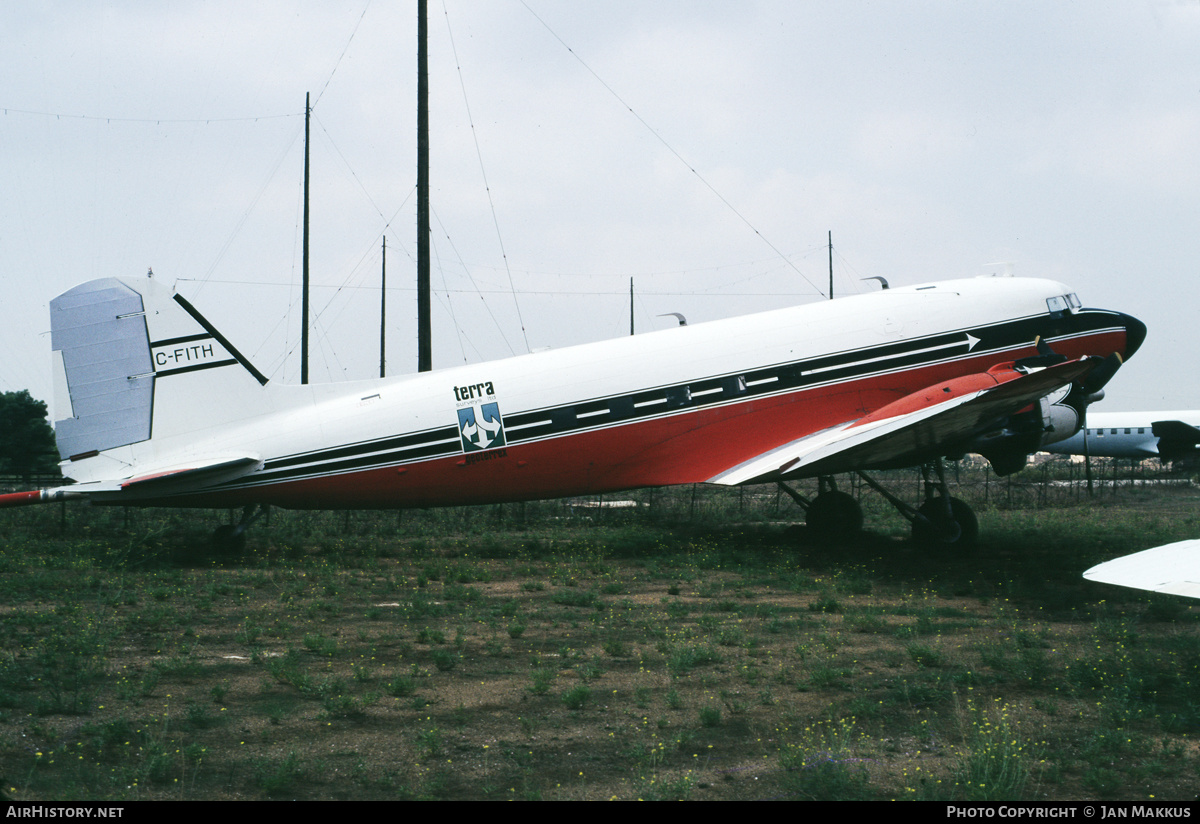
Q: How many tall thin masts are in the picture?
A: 5